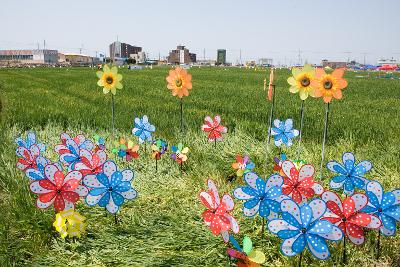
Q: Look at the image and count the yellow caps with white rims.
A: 0